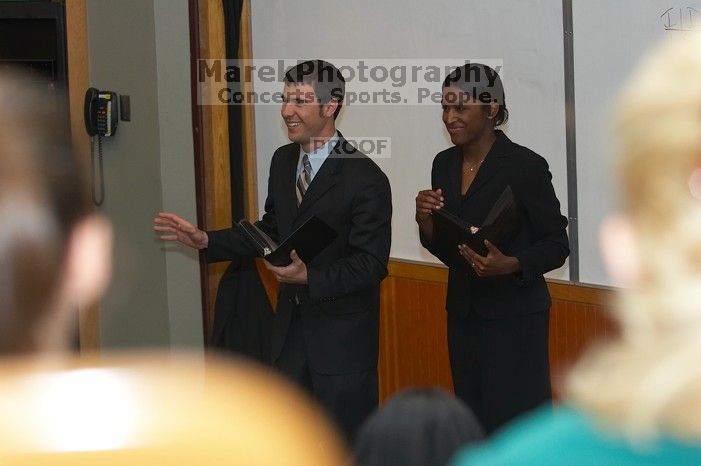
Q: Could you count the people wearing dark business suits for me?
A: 2